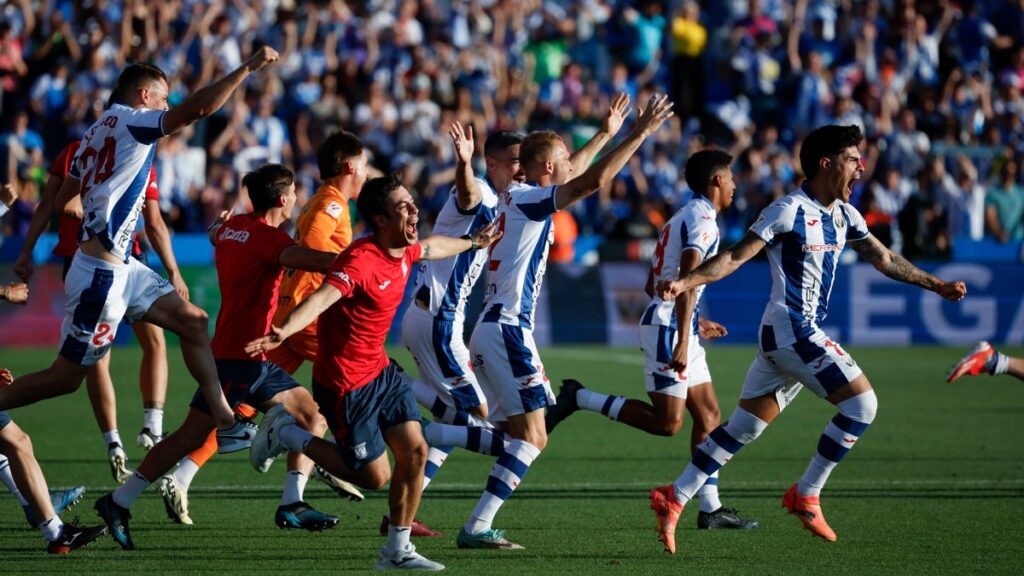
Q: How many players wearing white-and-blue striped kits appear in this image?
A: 5